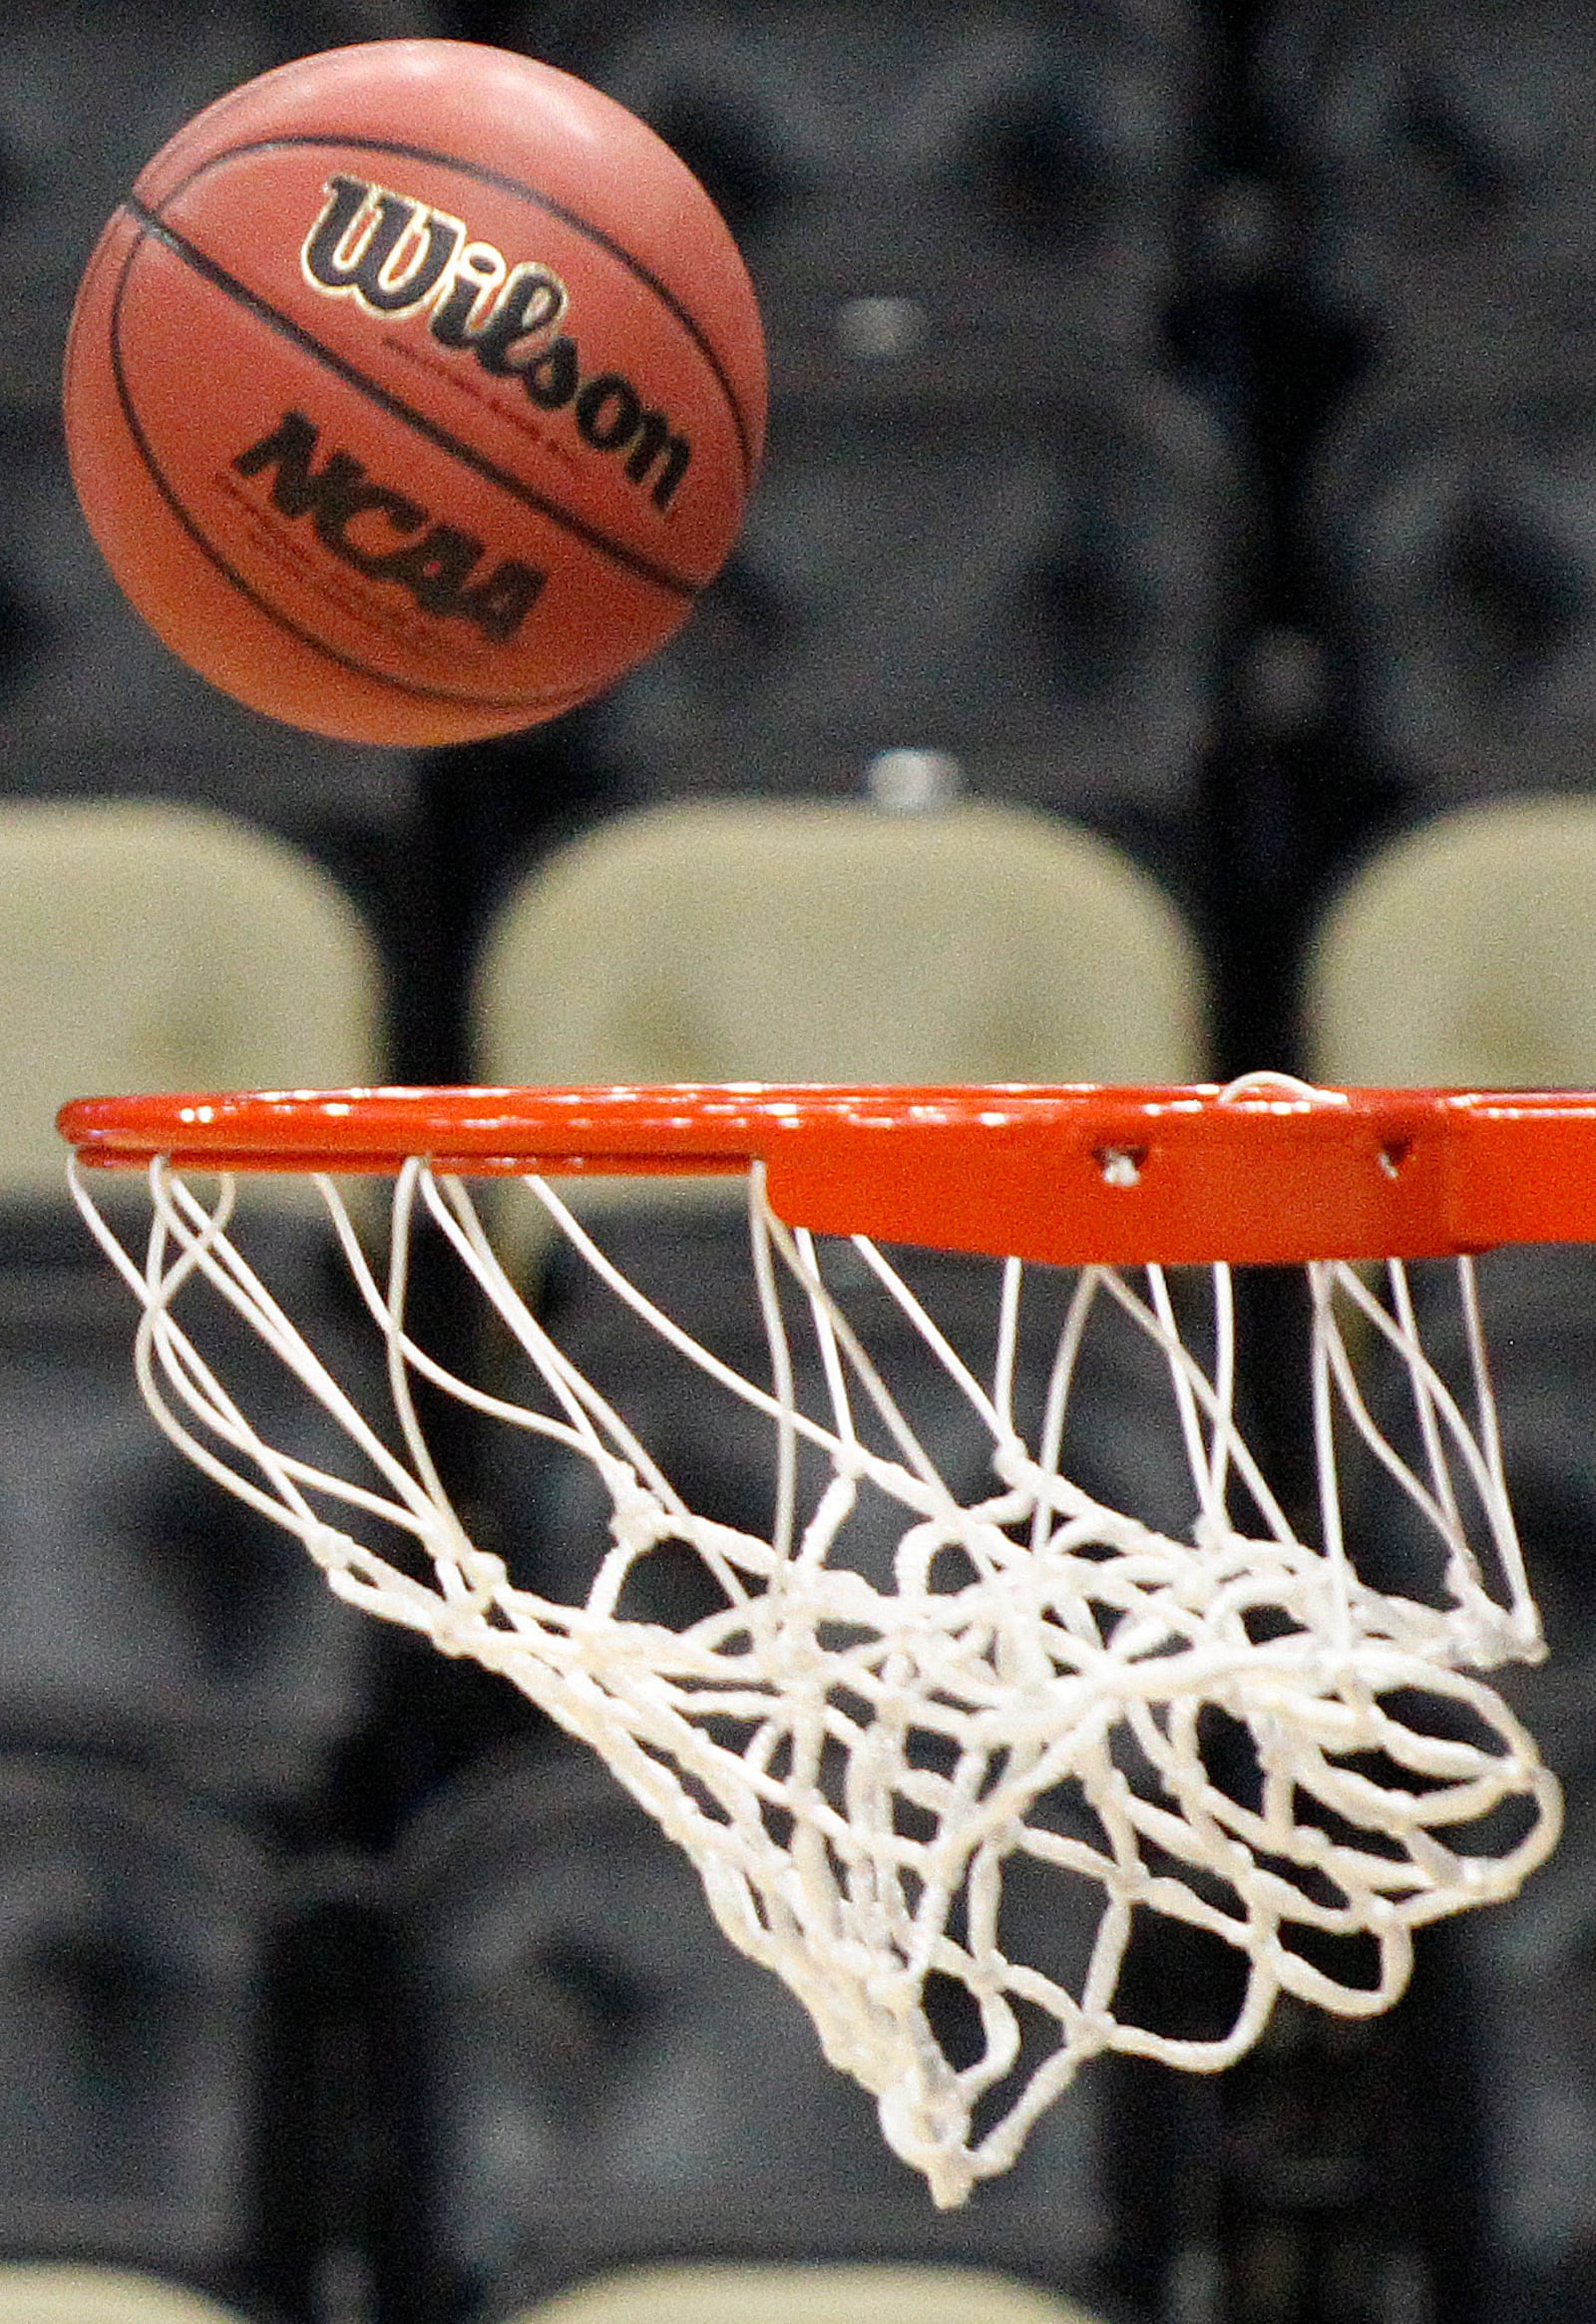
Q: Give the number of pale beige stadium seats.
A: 5